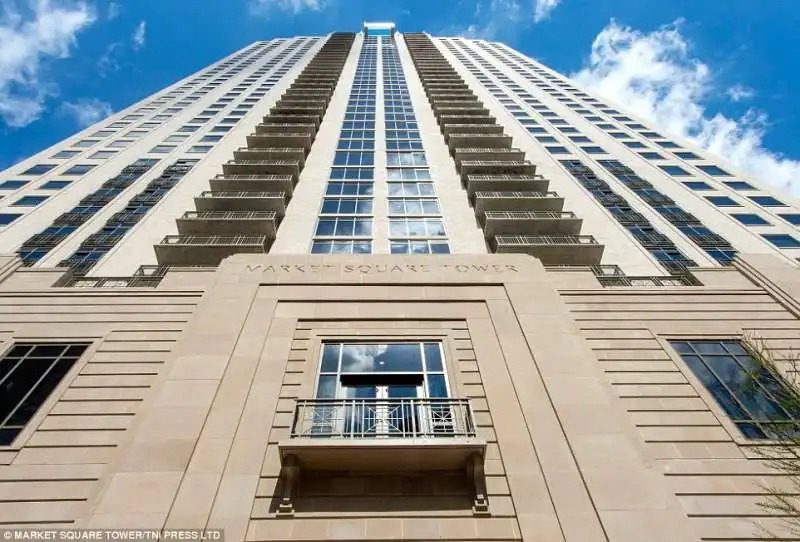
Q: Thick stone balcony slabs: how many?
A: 1